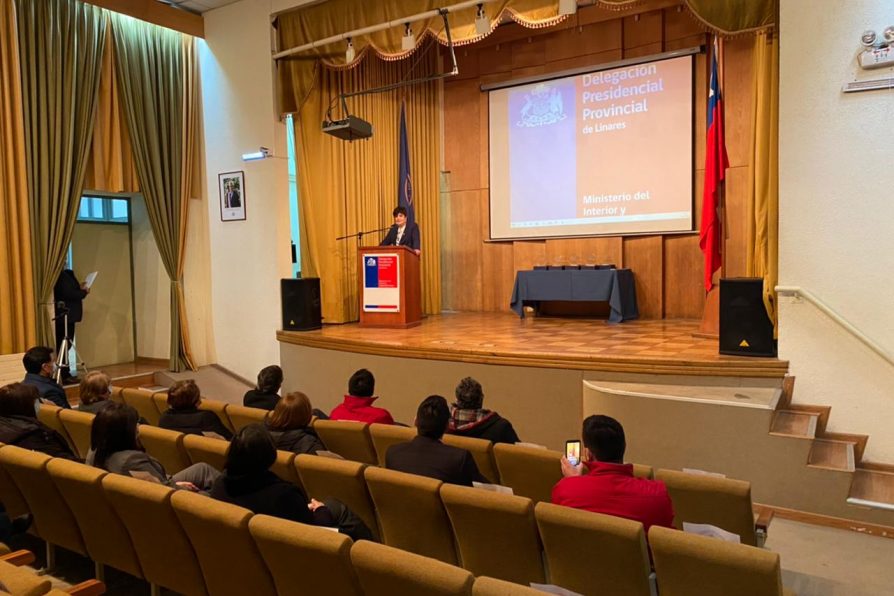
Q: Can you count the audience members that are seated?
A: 12